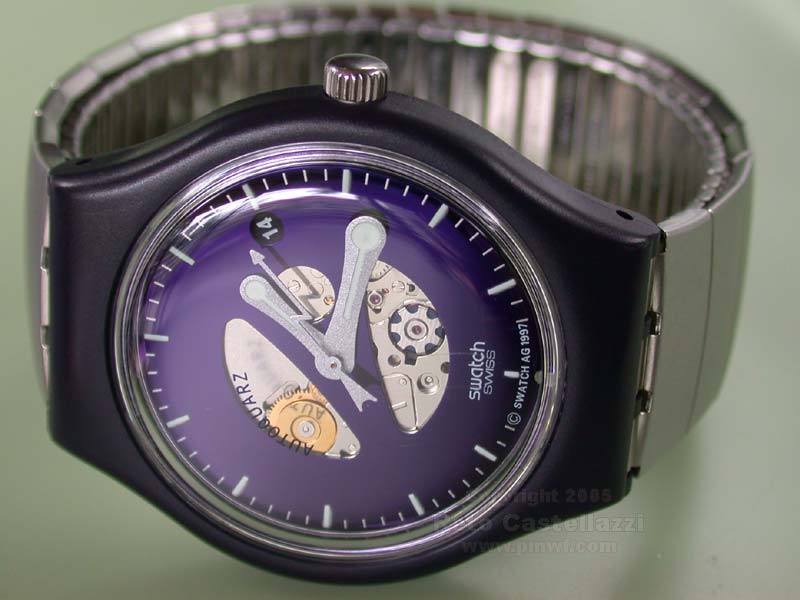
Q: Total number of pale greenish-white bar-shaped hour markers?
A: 12